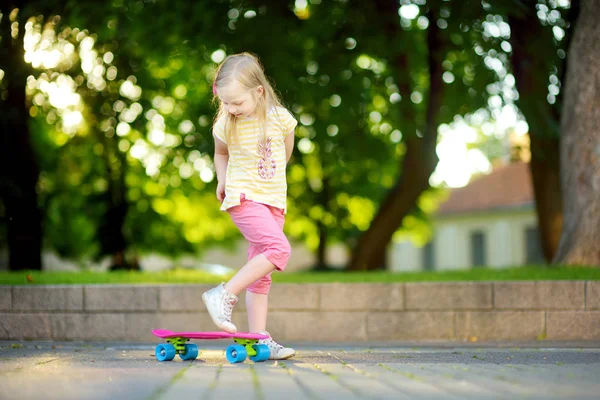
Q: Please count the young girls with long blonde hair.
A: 1